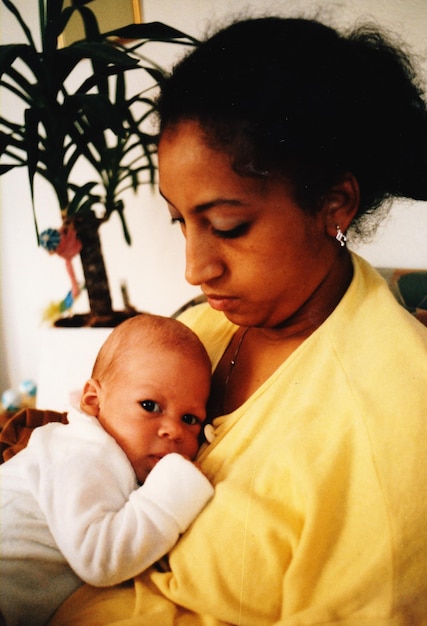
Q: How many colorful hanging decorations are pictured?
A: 1